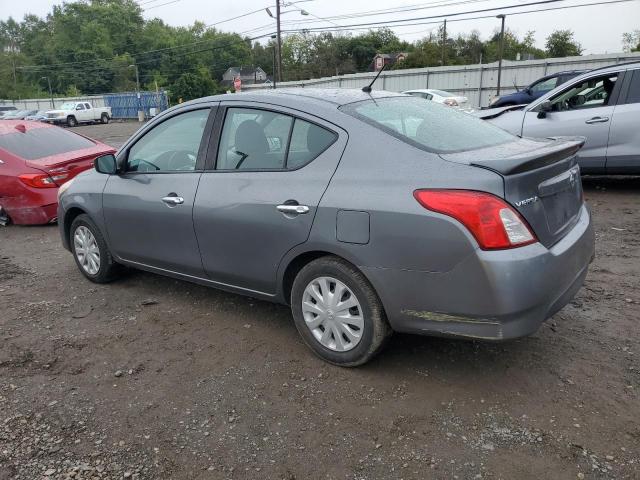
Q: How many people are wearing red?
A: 0